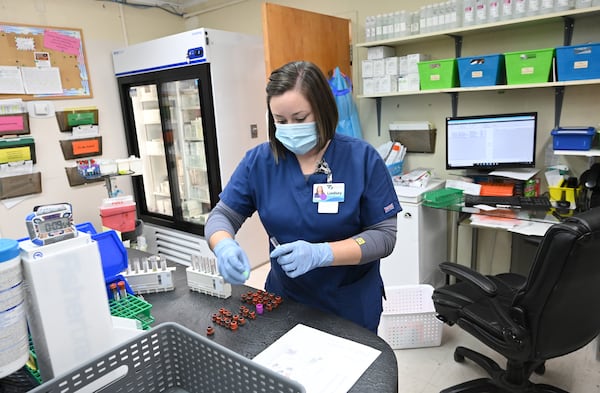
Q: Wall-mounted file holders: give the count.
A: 7